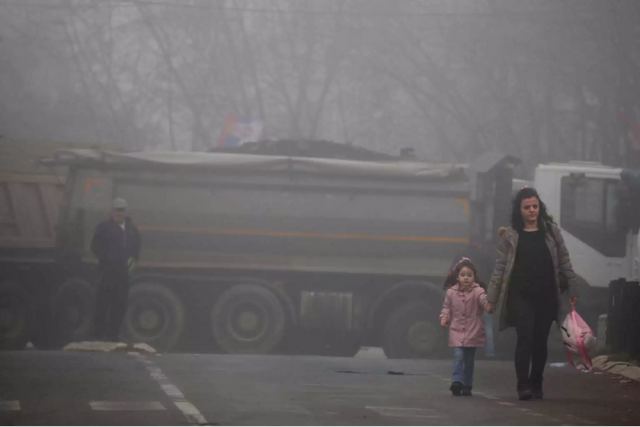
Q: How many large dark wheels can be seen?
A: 5